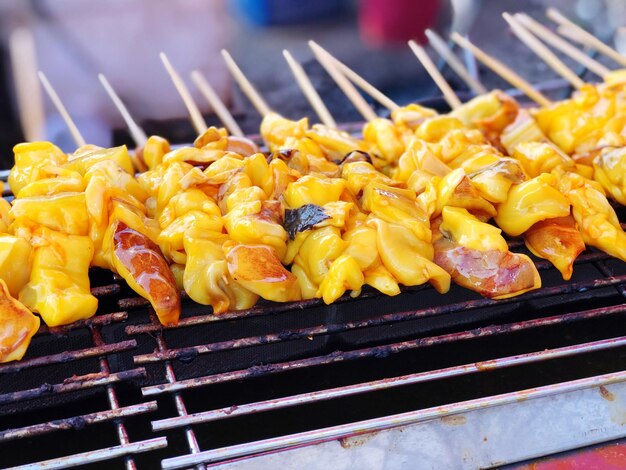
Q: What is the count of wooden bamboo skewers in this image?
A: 15